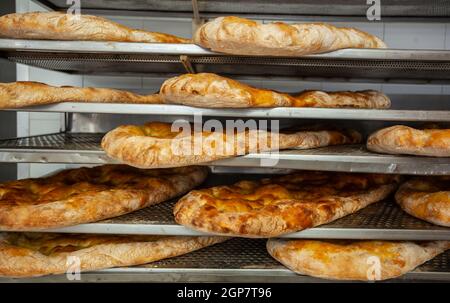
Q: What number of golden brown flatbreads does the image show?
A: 11